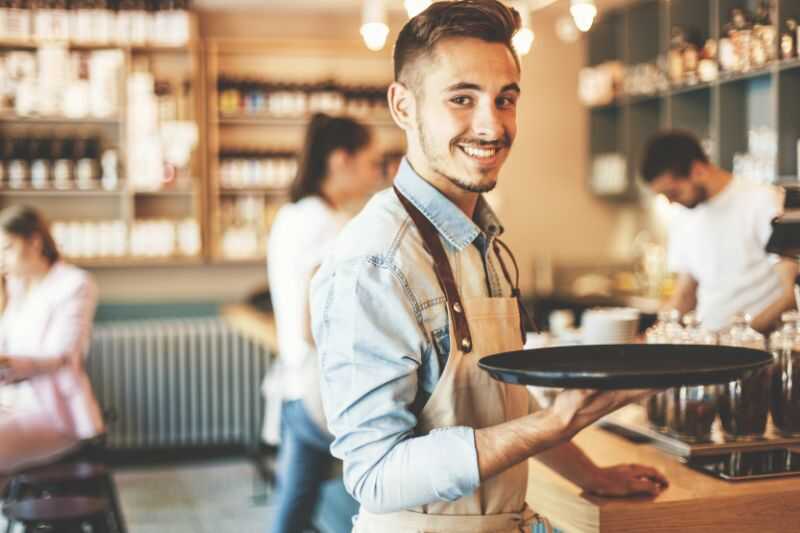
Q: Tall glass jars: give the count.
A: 4